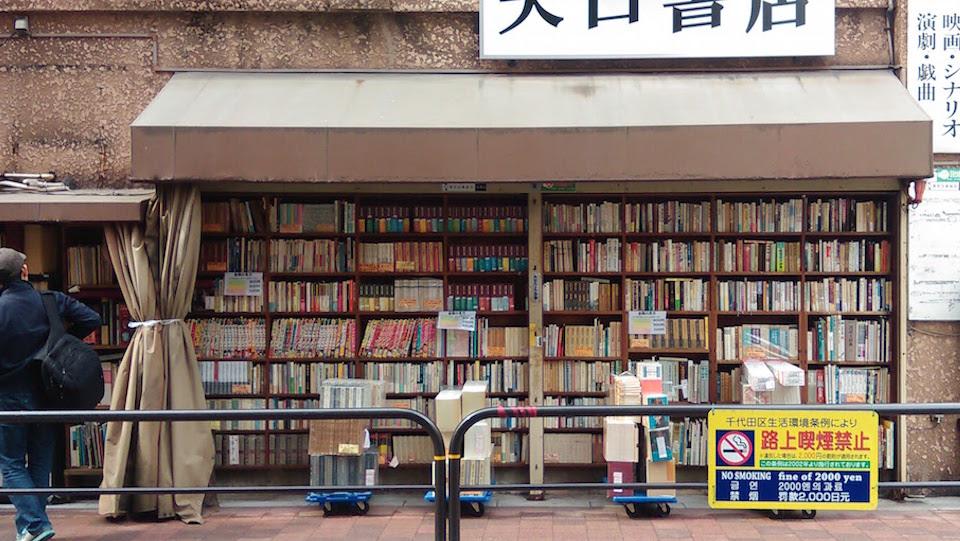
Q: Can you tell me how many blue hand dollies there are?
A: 3